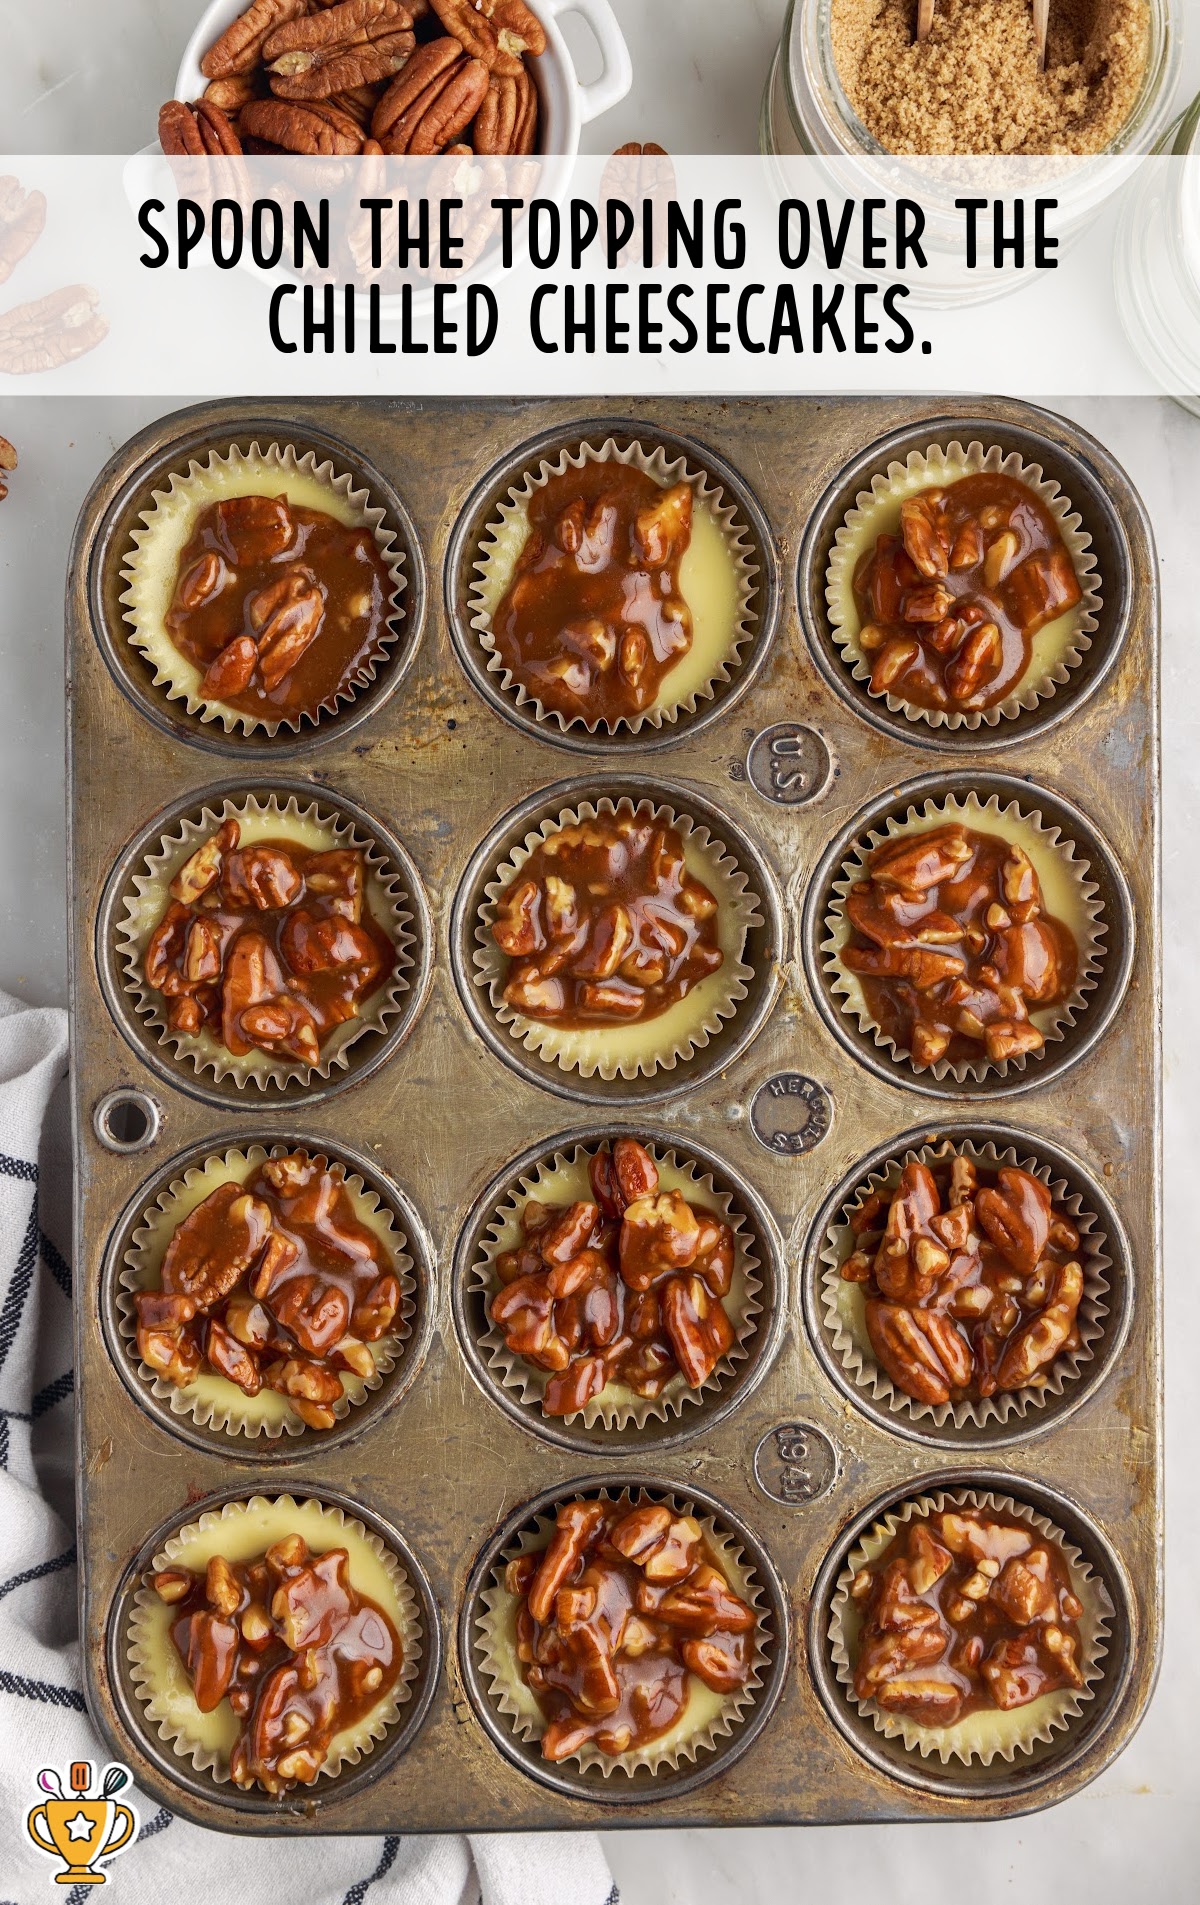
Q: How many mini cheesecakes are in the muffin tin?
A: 12